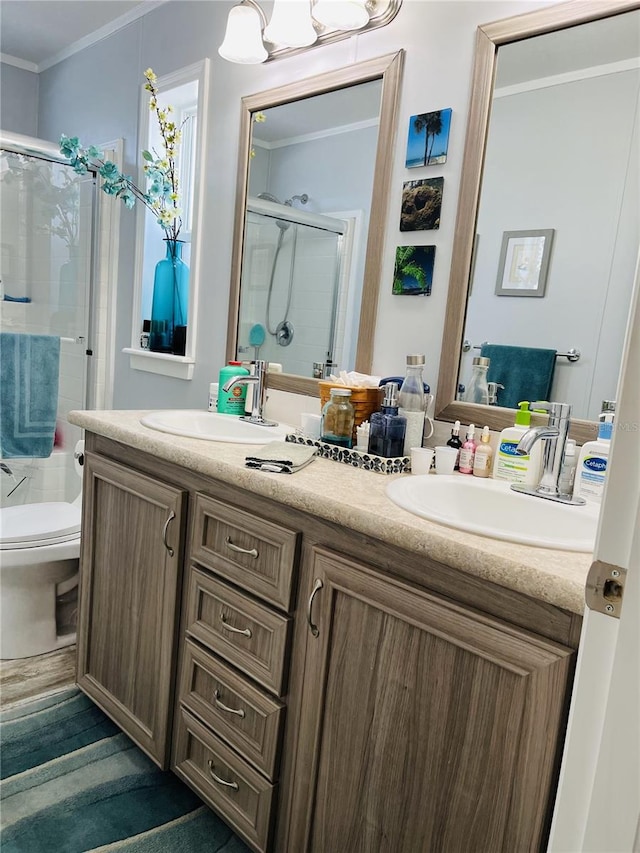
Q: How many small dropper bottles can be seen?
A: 3